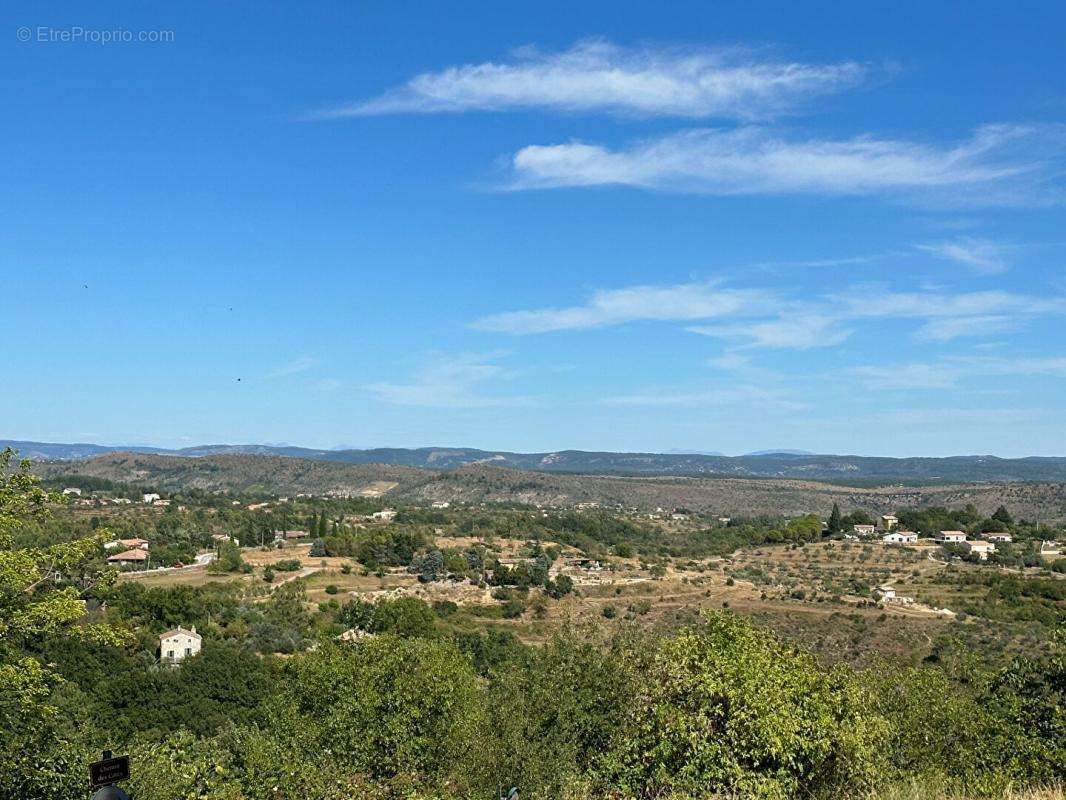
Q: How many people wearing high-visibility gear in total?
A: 0